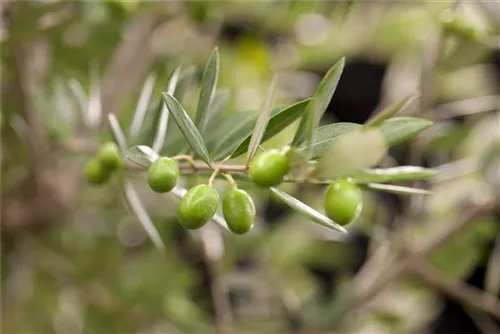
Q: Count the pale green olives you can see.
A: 7